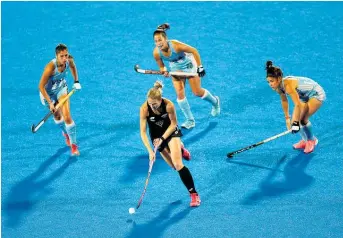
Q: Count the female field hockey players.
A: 4